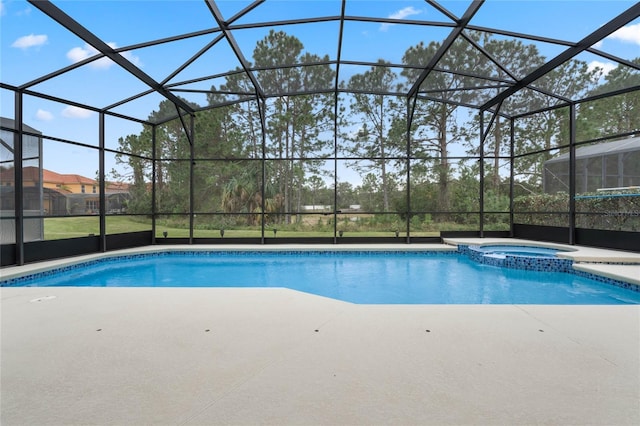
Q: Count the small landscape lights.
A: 5